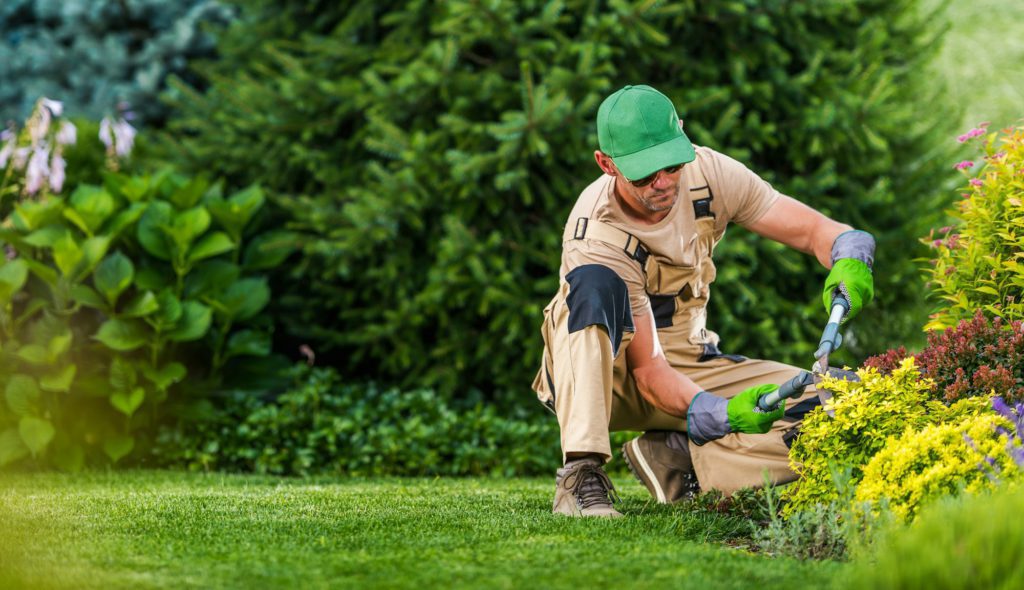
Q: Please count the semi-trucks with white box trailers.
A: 0